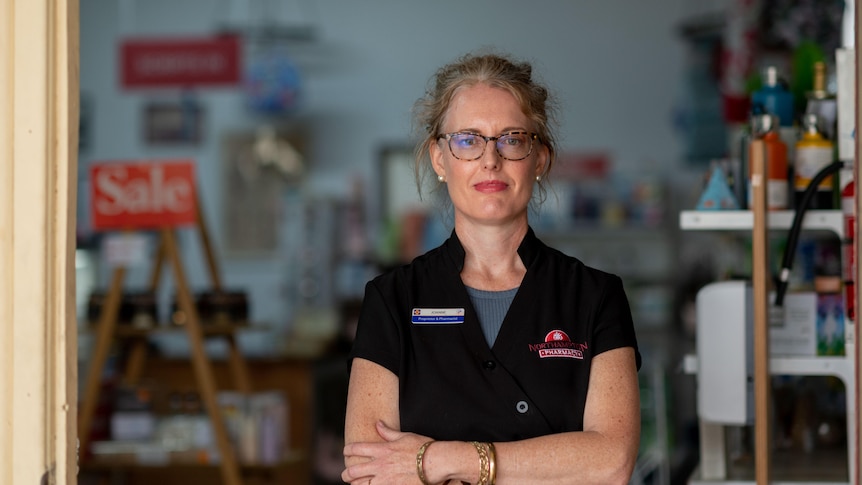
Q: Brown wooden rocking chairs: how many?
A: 0